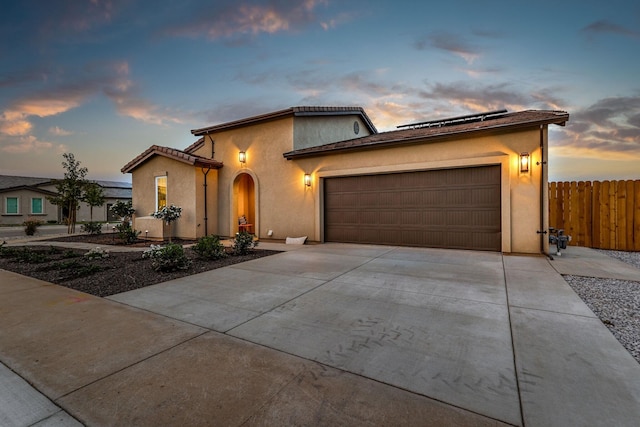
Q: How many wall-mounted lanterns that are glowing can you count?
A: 3